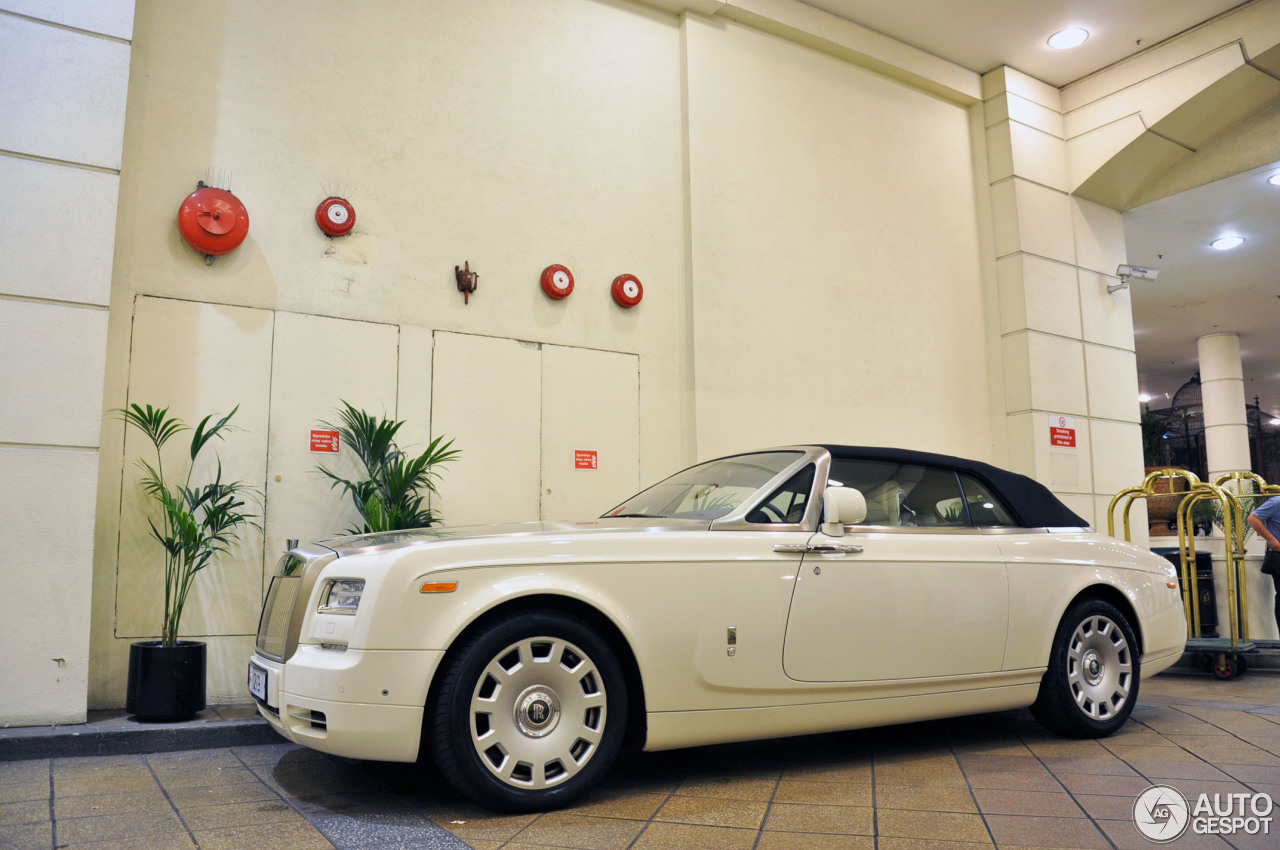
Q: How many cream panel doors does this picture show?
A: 4